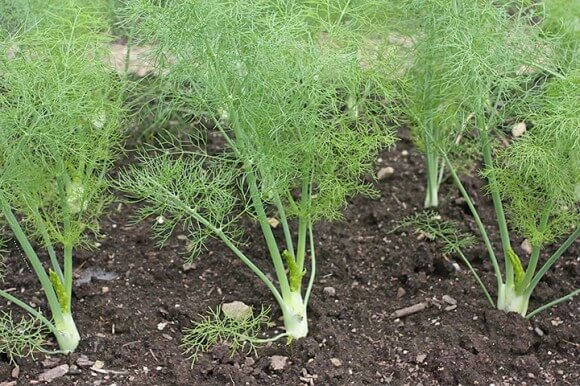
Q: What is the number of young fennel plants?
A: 4